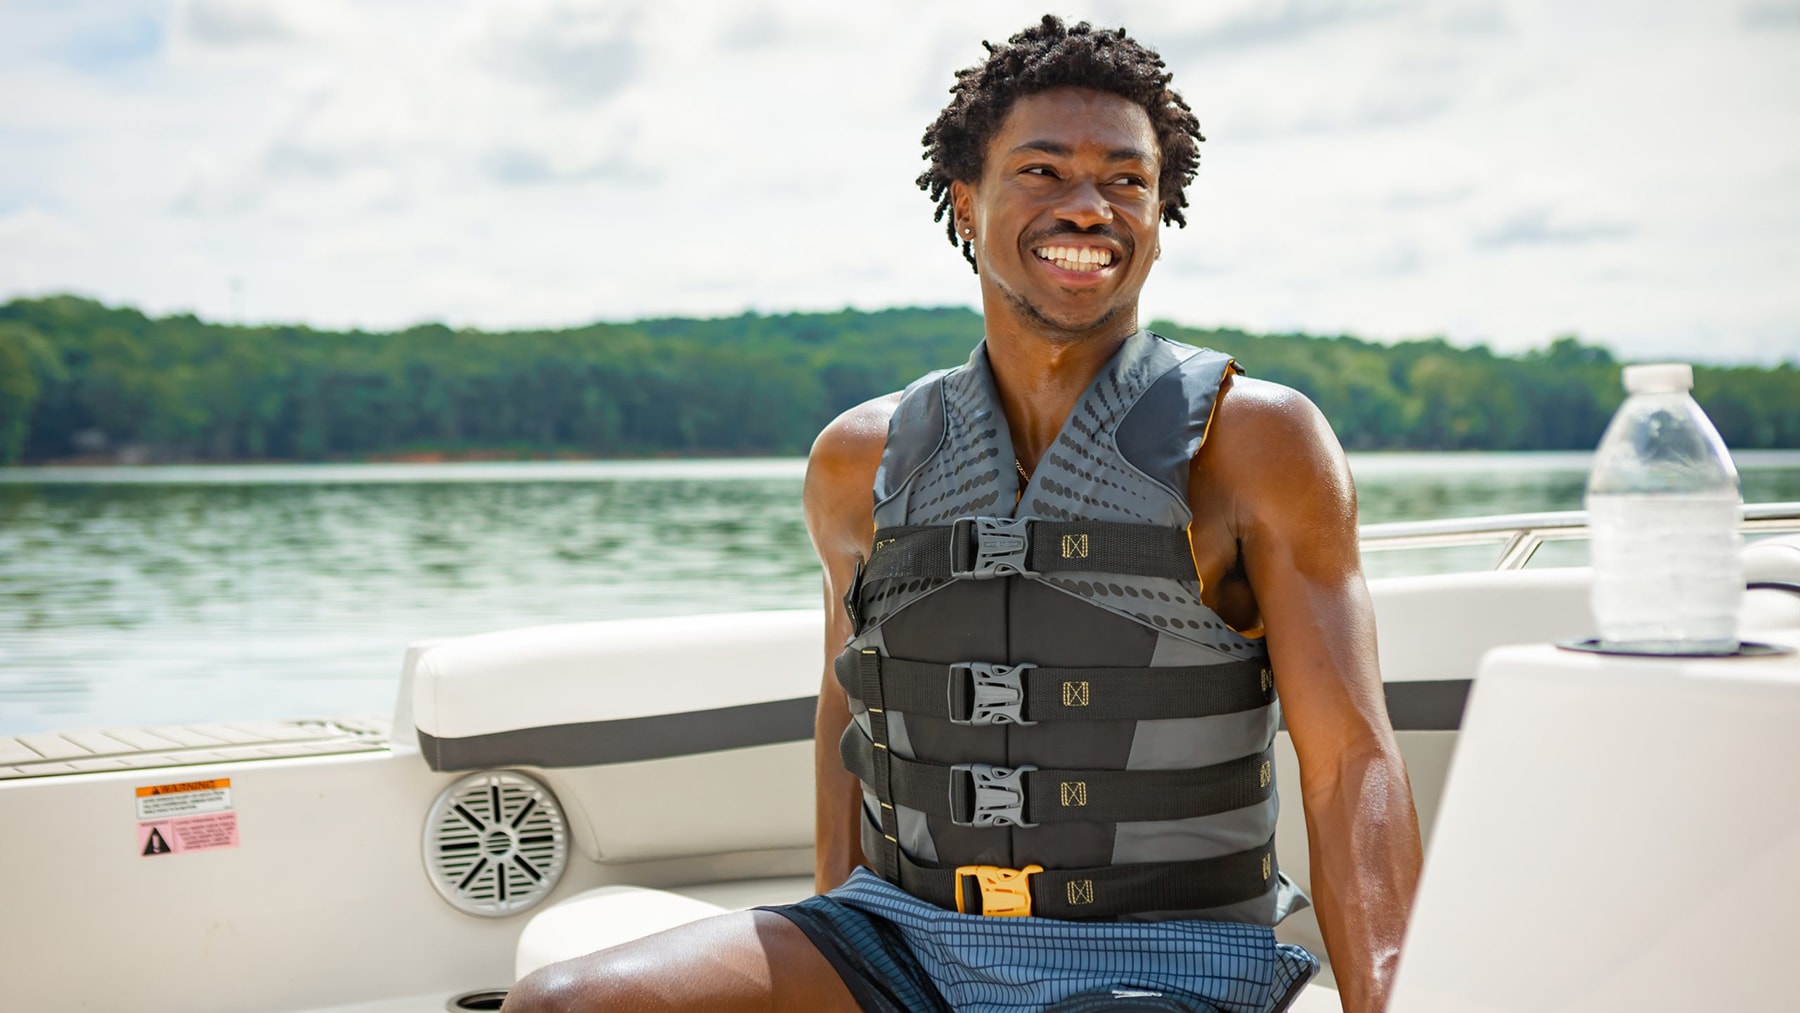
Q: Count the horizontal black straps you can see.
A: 4